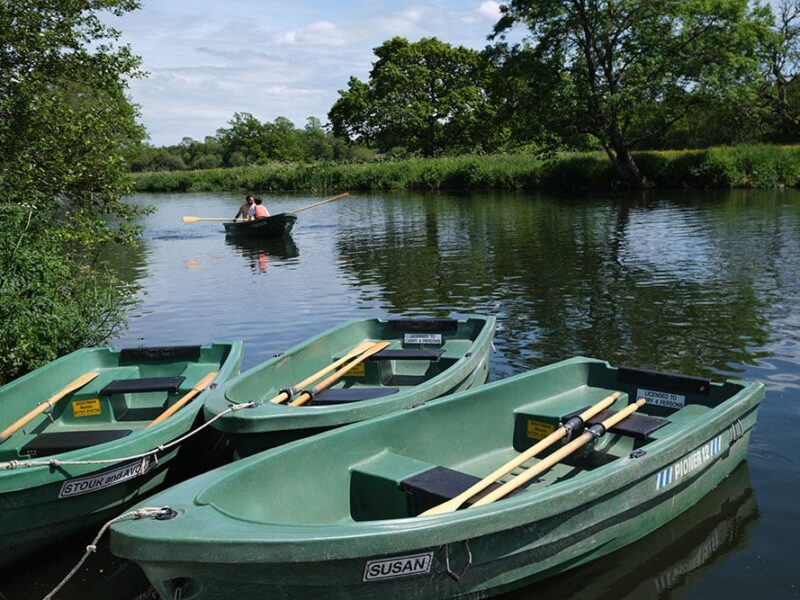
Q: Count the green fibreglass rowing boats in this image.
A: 4